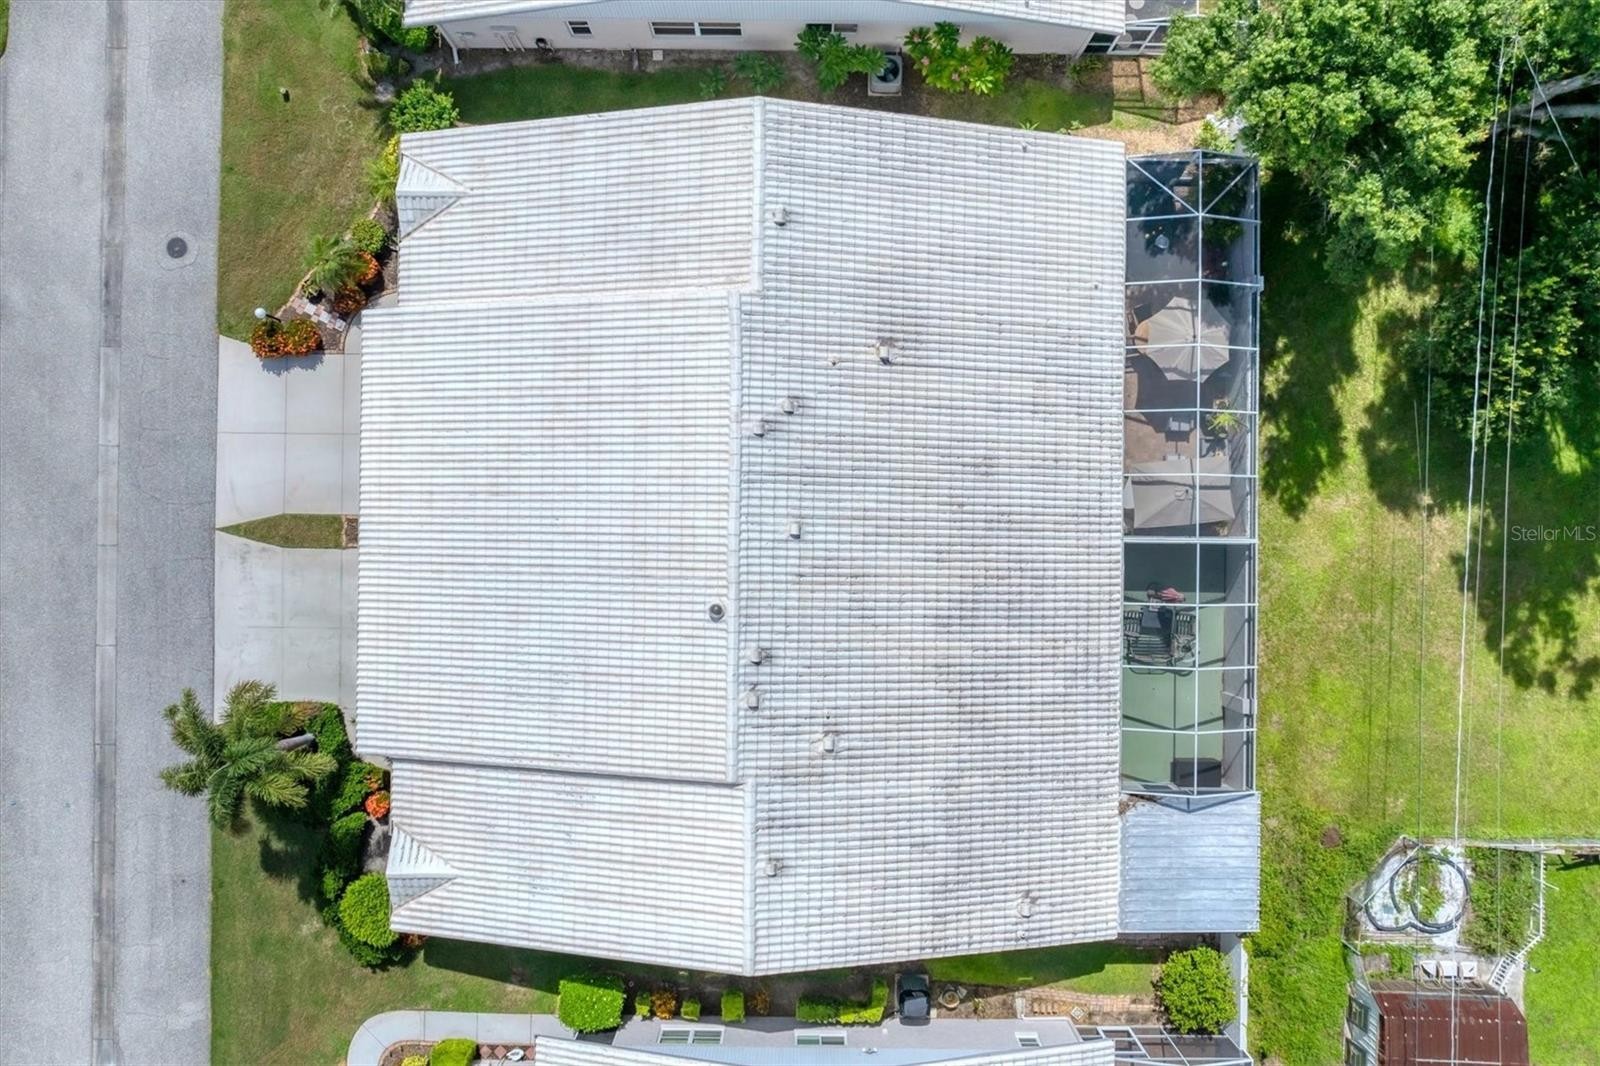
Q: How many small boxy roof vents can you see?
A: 10